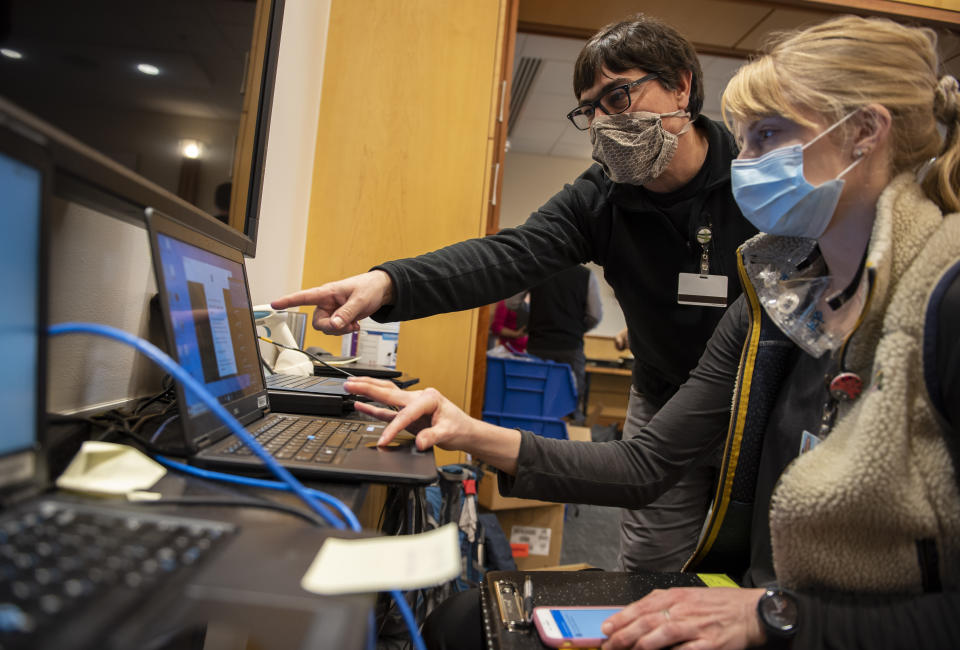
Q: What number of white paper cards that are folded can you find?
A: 1